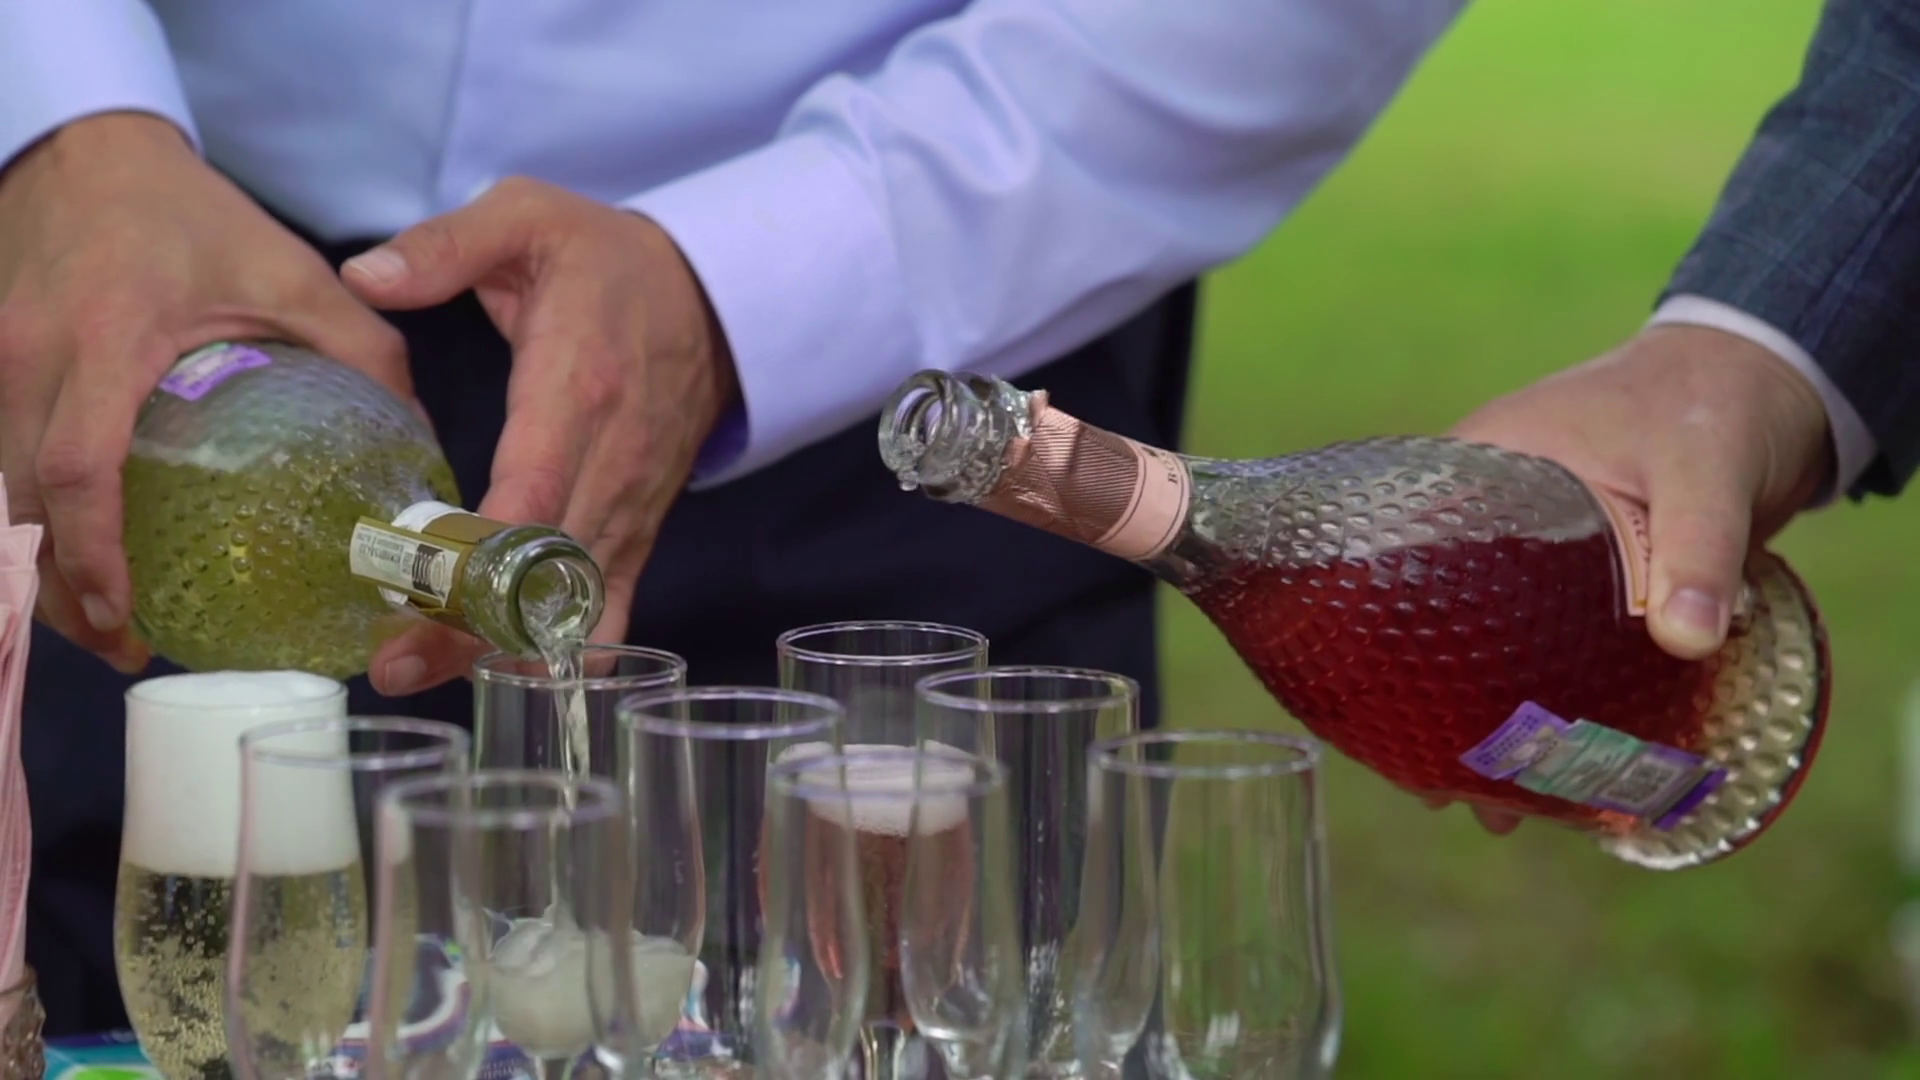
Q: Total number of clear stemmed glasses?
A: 9